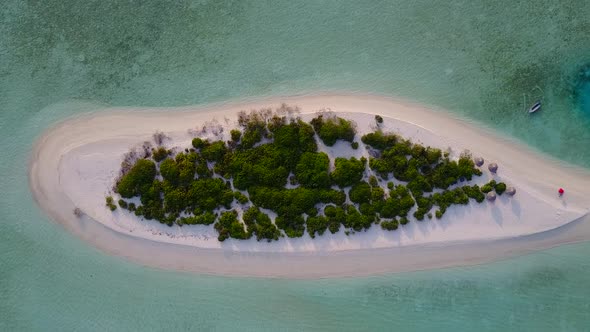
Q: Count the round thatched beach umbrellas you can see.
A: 4